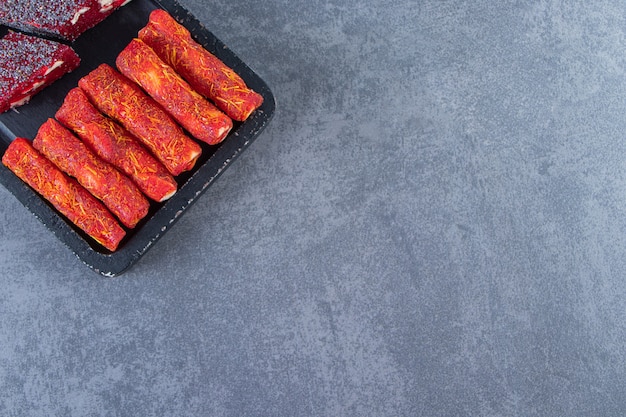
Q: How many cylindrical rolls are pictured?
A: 6